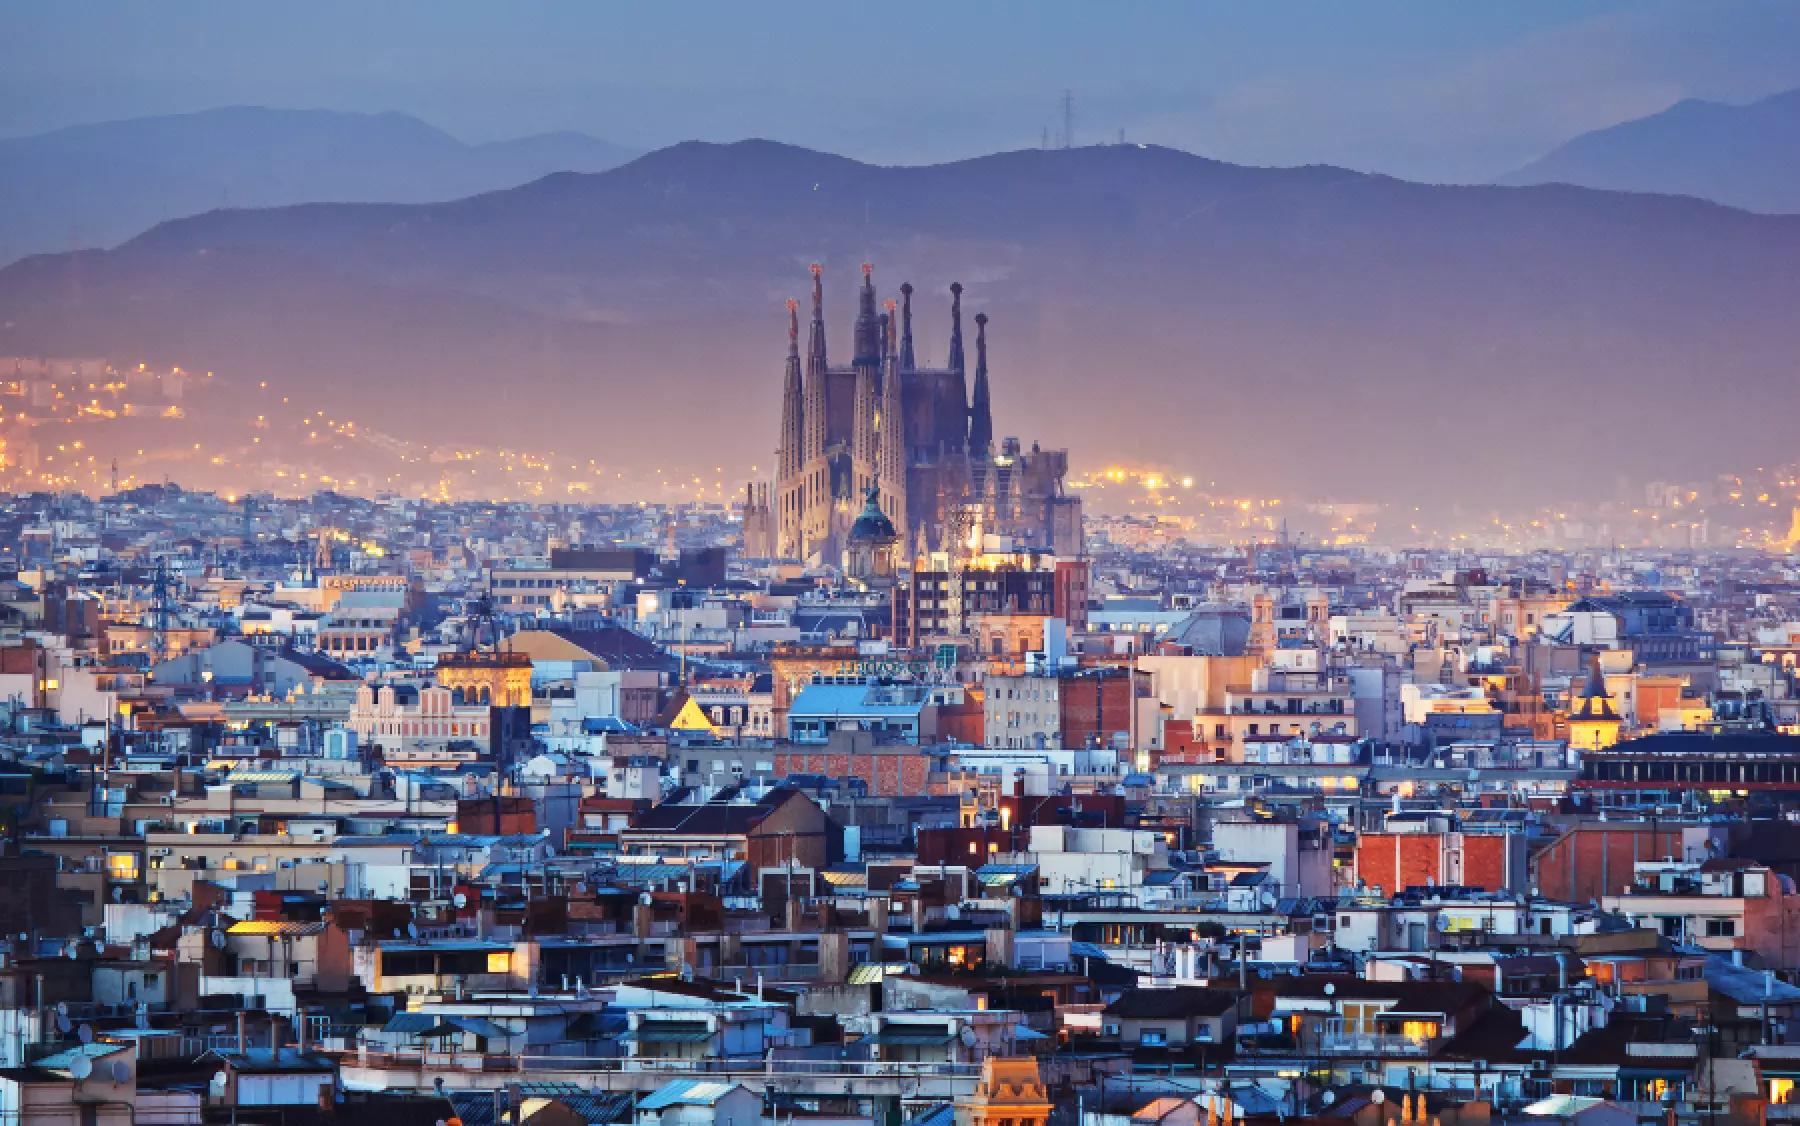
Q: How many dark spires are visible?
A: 4